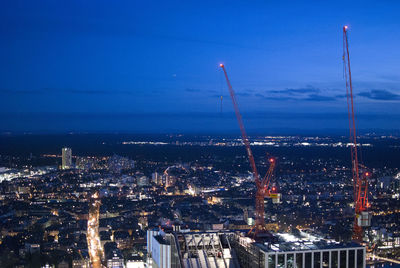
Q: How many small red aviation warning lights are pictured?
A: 6